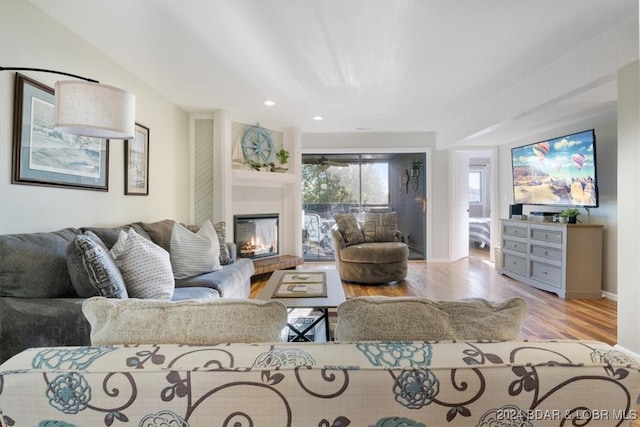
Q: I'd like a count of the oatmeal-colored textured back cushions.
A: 2